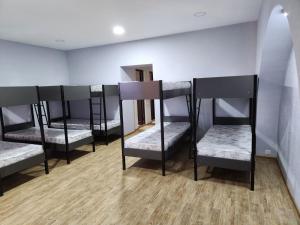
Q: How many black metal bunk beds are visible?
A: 5